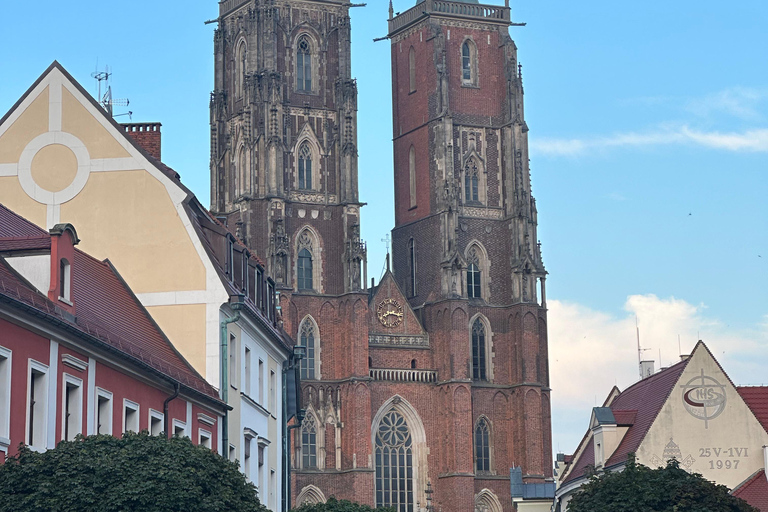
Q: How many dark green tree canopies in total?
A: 3